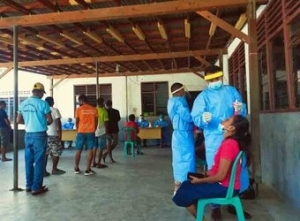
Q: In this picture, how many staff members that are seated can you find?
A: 3